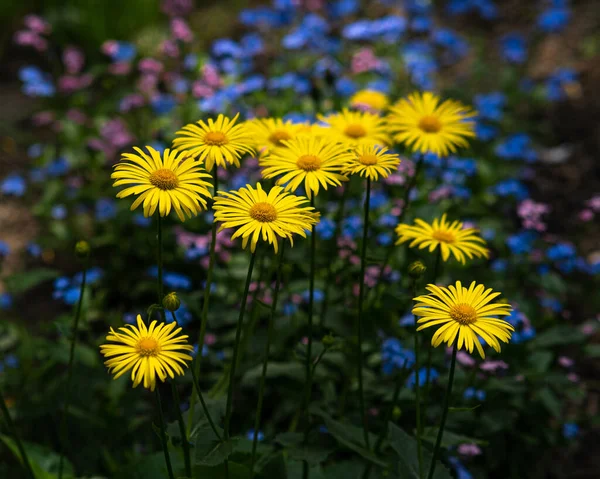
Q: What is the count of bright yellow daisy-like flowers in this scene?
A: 12